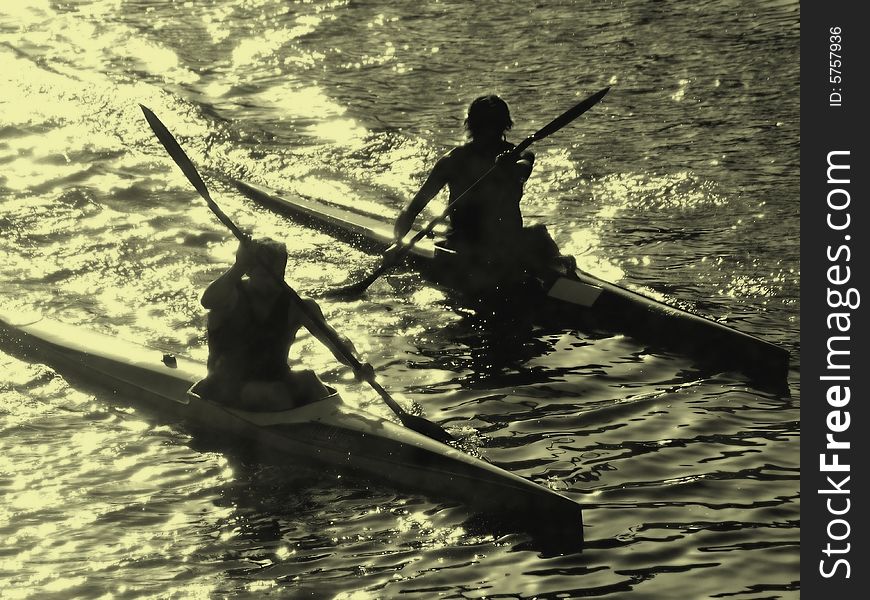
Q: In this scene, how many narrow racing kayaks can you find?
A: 2